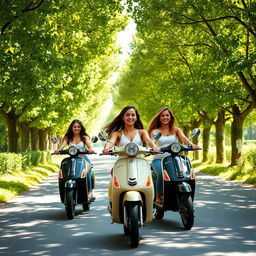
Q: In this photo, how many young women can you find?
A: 3